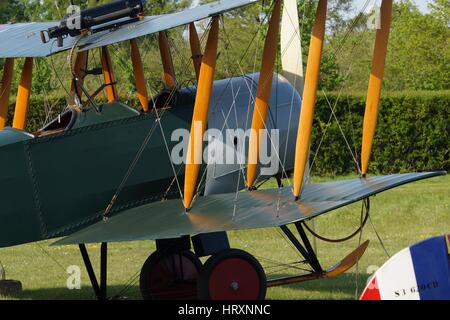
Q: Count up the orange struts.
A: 11